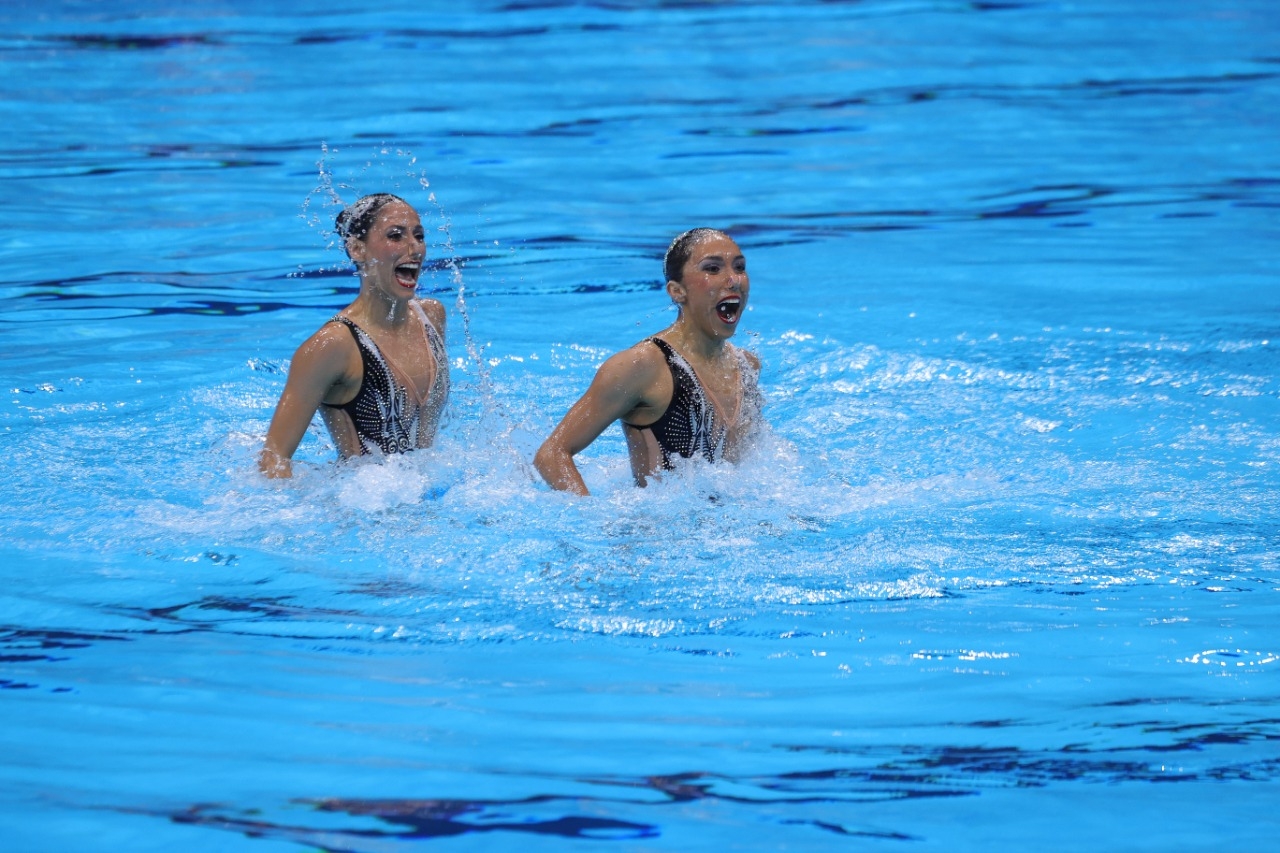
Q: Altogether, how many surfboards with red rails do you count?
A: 0